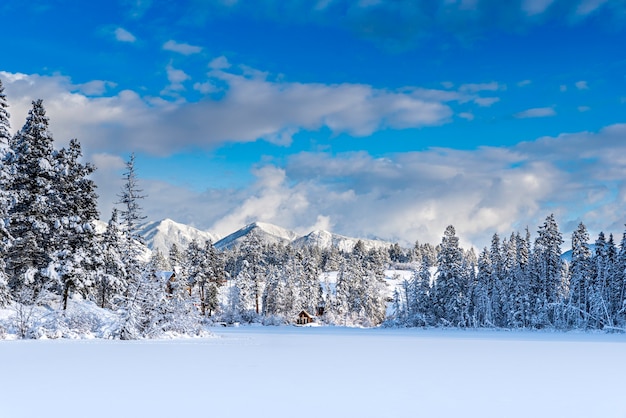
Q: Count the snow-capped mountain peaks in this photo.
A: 3